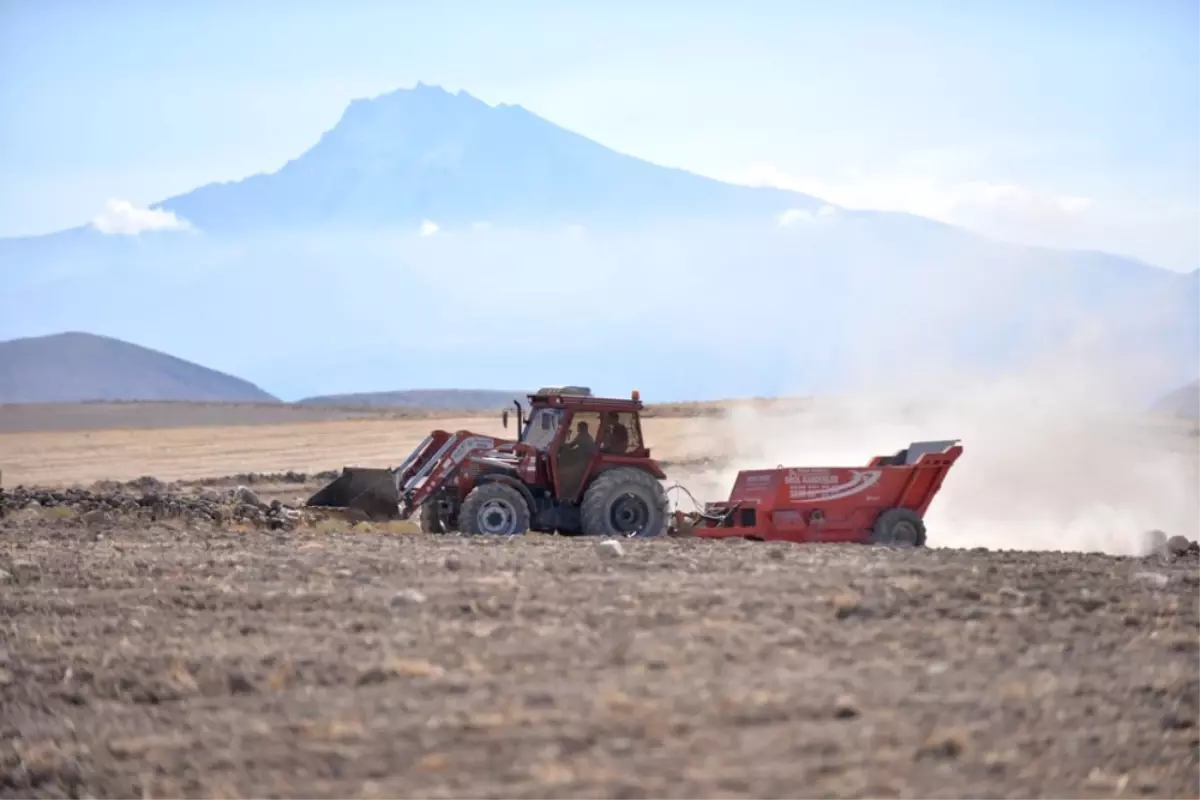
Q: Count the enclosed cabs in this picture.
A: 1